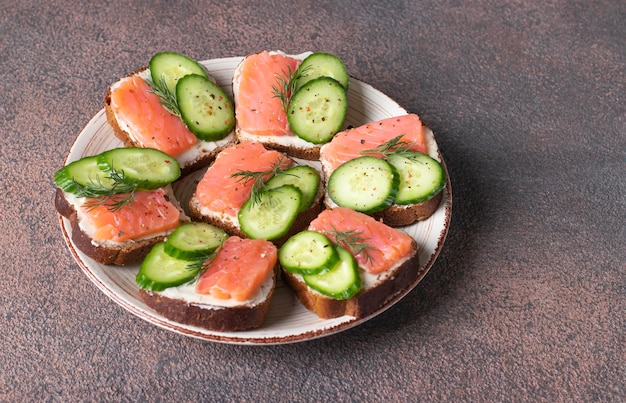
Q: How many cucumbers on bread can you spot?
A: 14